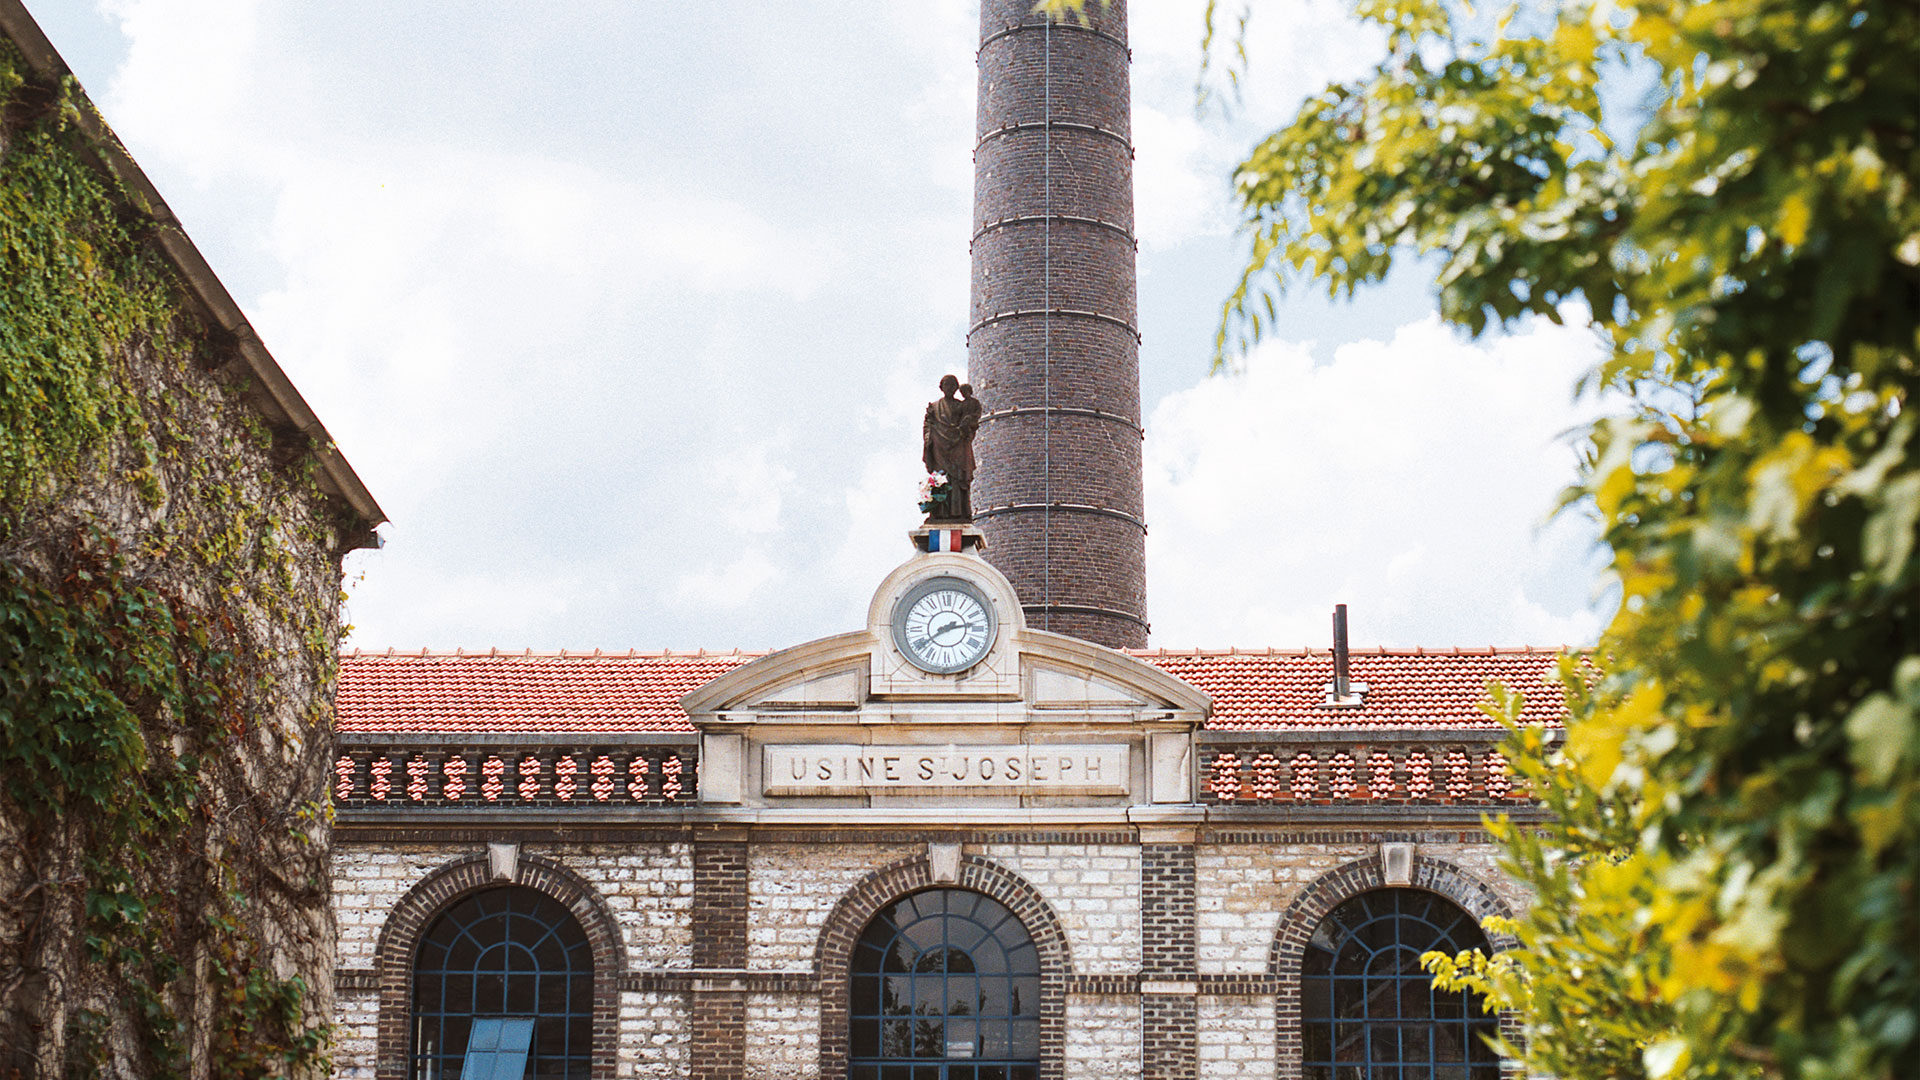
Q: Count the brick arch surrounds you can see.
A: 3